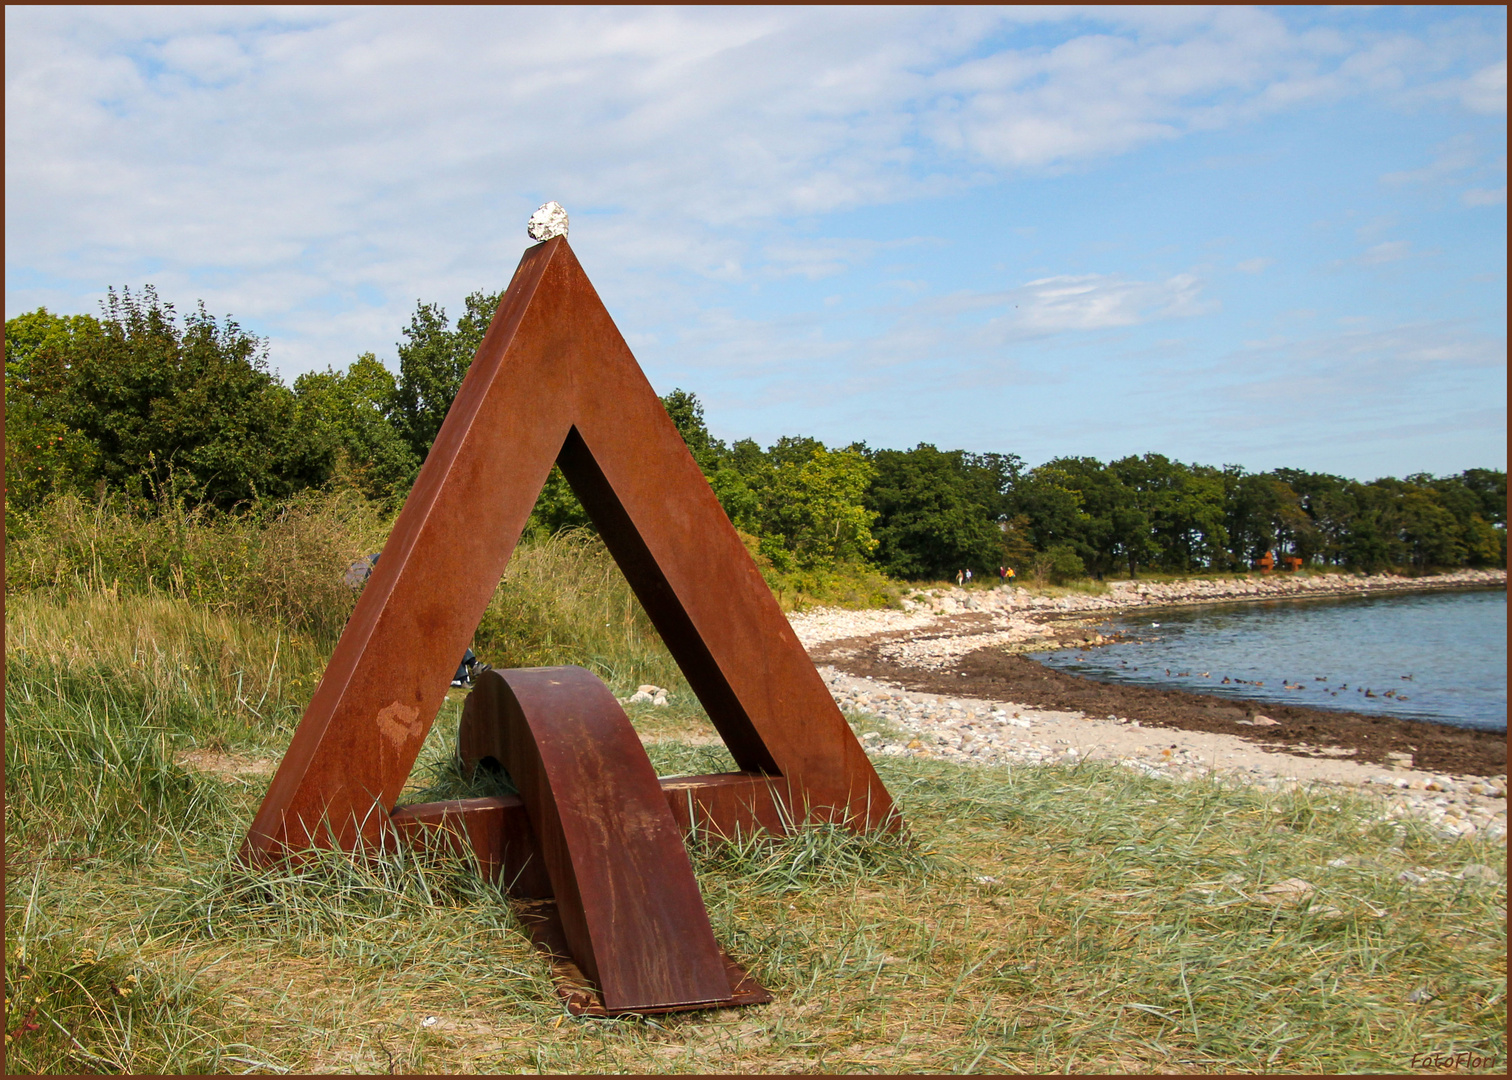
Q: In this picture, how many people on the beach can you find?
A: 4